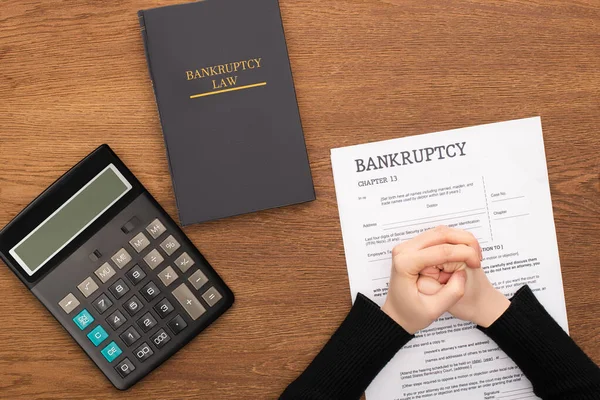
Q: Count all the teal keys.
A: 3